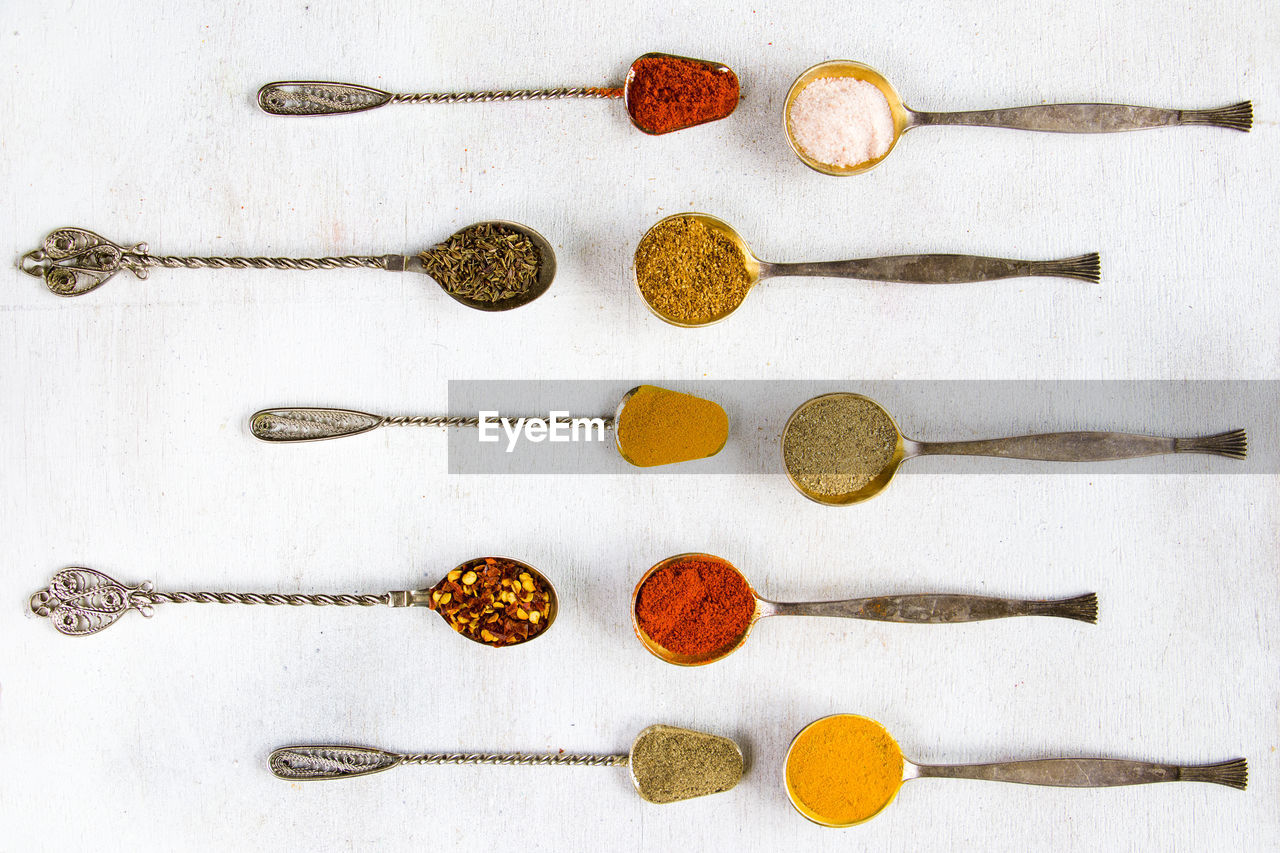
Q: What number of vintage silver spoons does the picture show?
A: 10